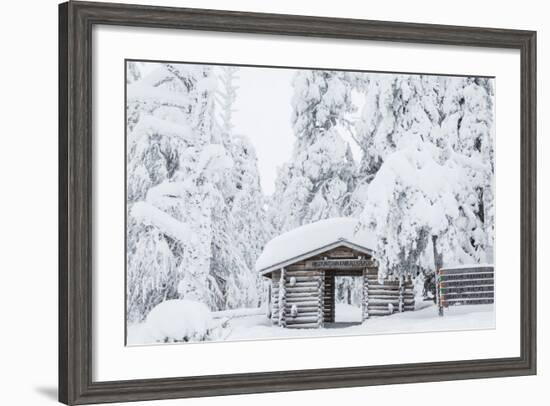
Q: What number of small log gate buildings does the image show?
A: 1